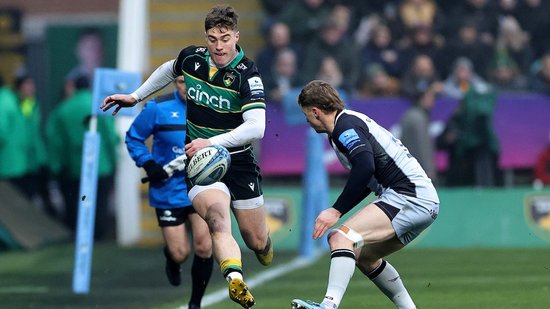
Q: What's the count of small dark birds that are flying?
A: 0